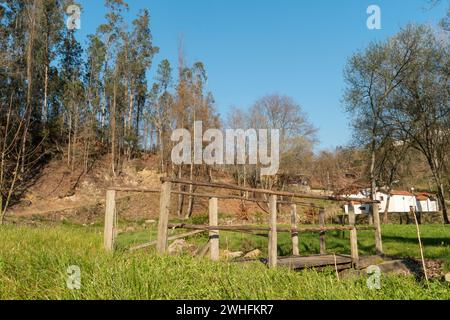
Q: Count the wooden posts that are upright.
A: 8